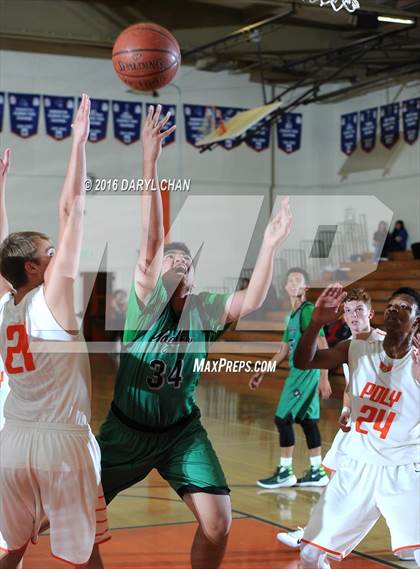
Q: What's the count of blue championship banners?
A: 14